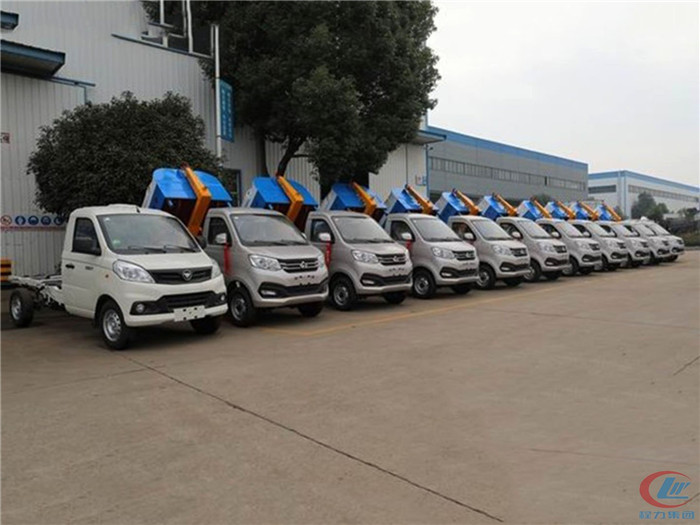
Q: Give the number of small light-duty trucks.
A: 11